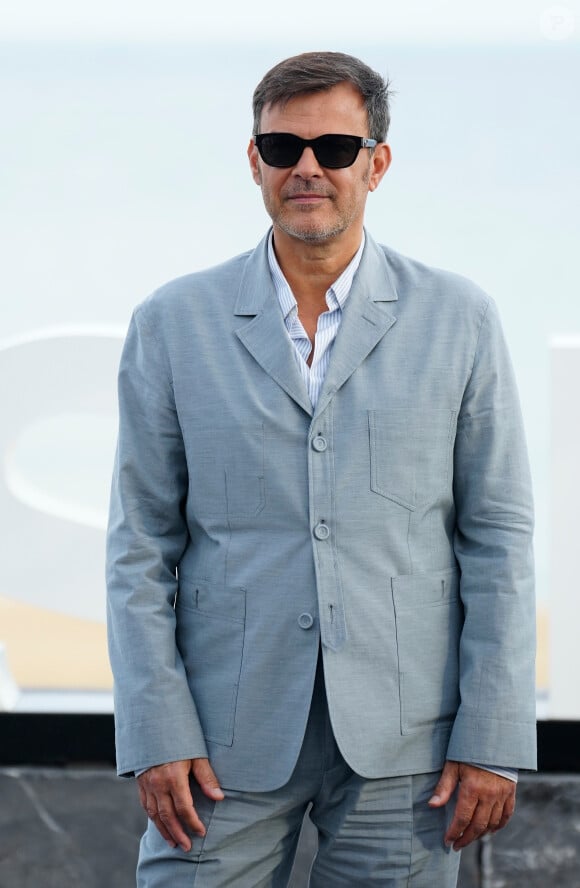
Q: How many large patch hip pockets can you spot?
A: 2